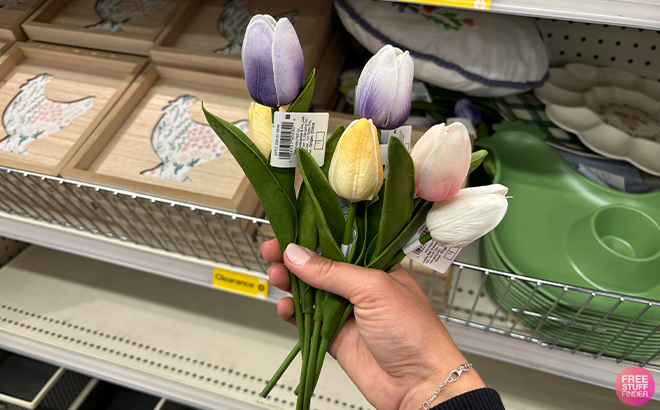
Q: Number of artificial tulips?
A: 6